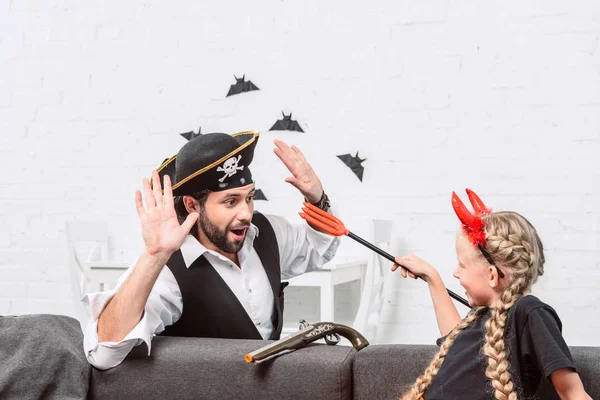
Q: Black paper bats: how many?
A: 5